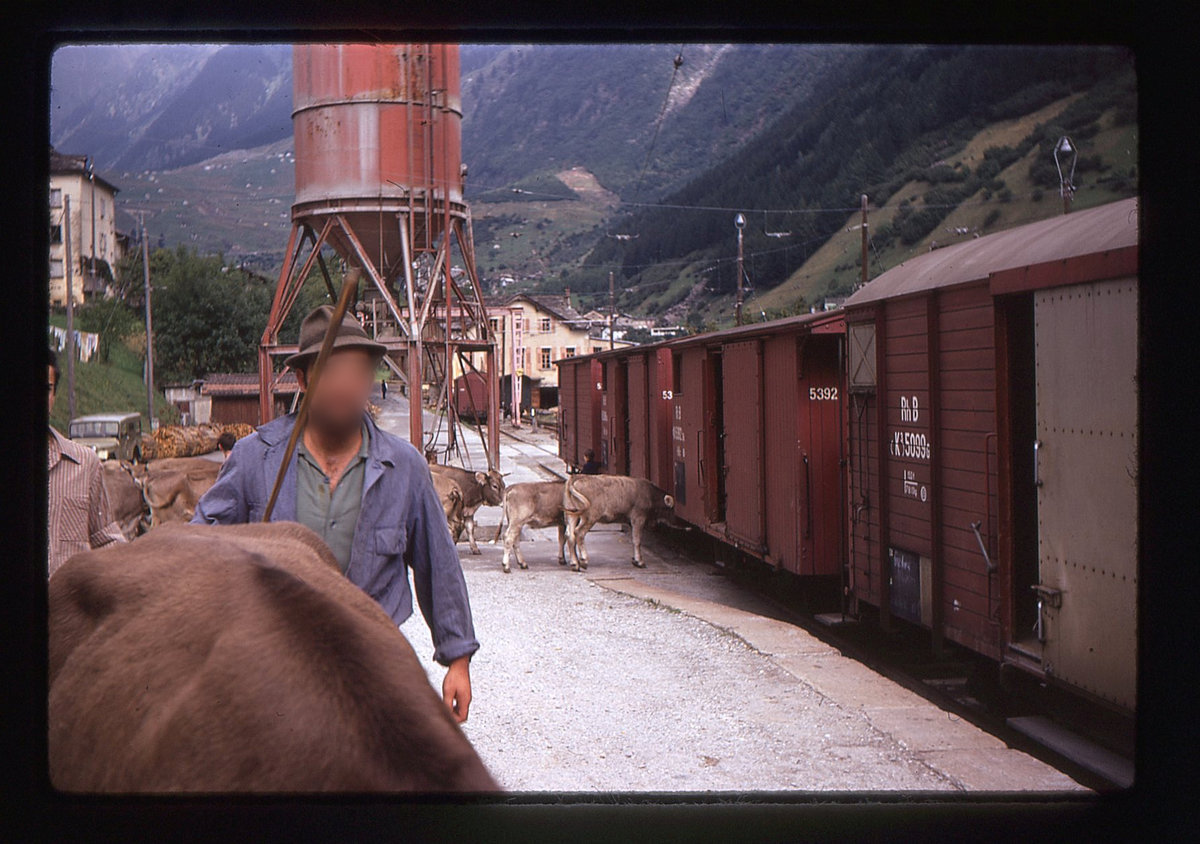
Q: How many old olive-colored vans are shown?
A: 1